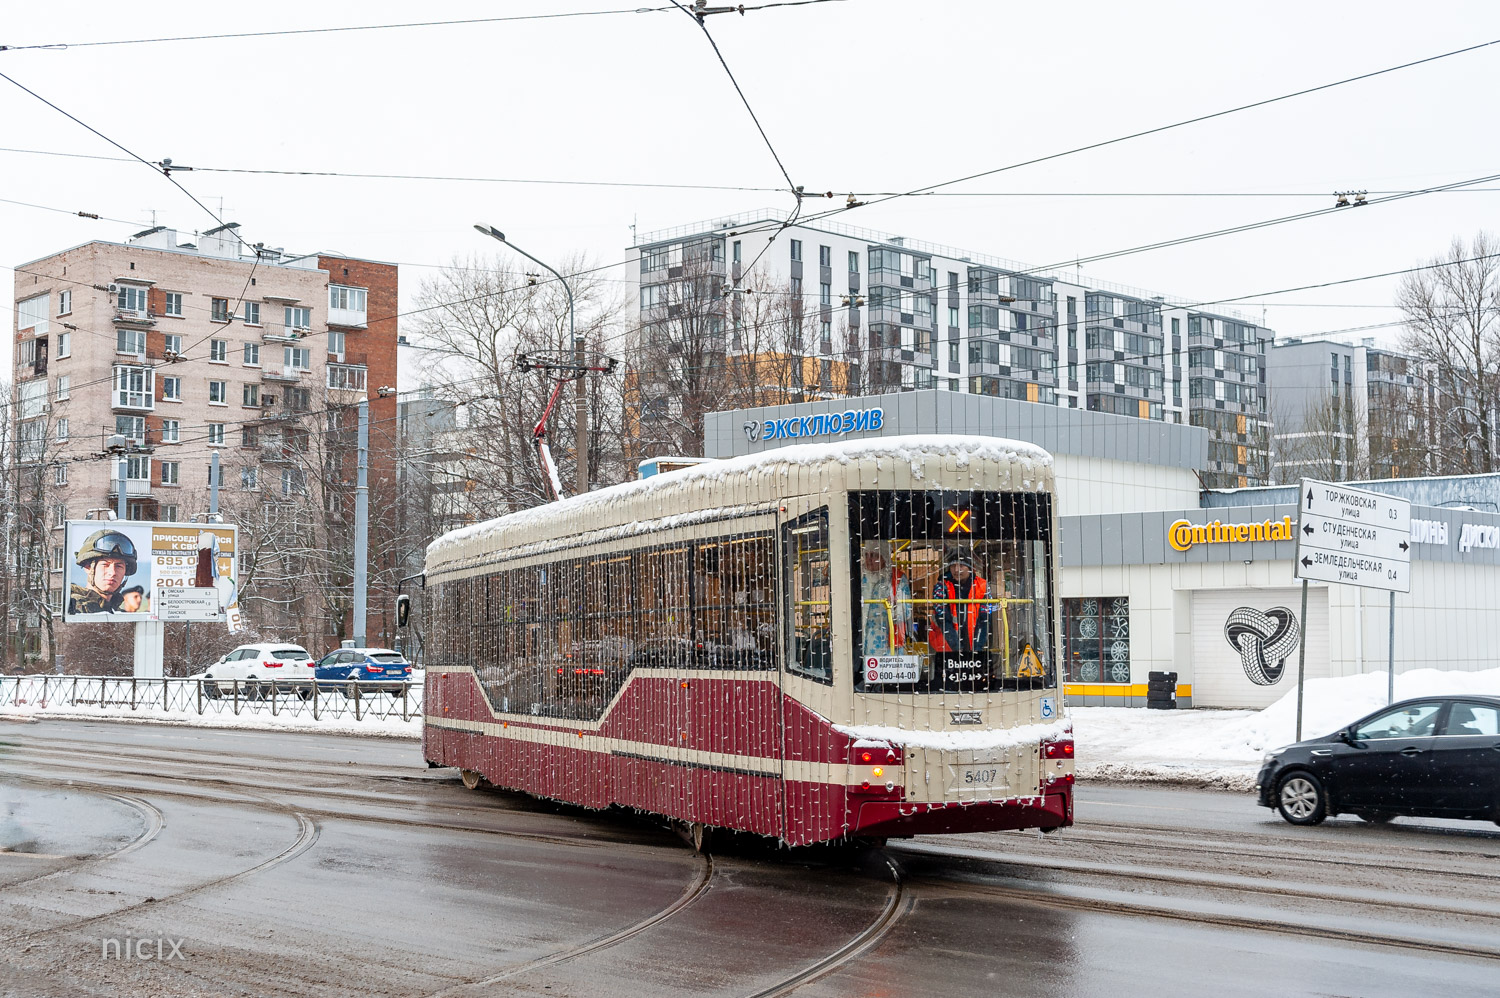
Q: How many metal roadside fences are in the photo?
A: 1